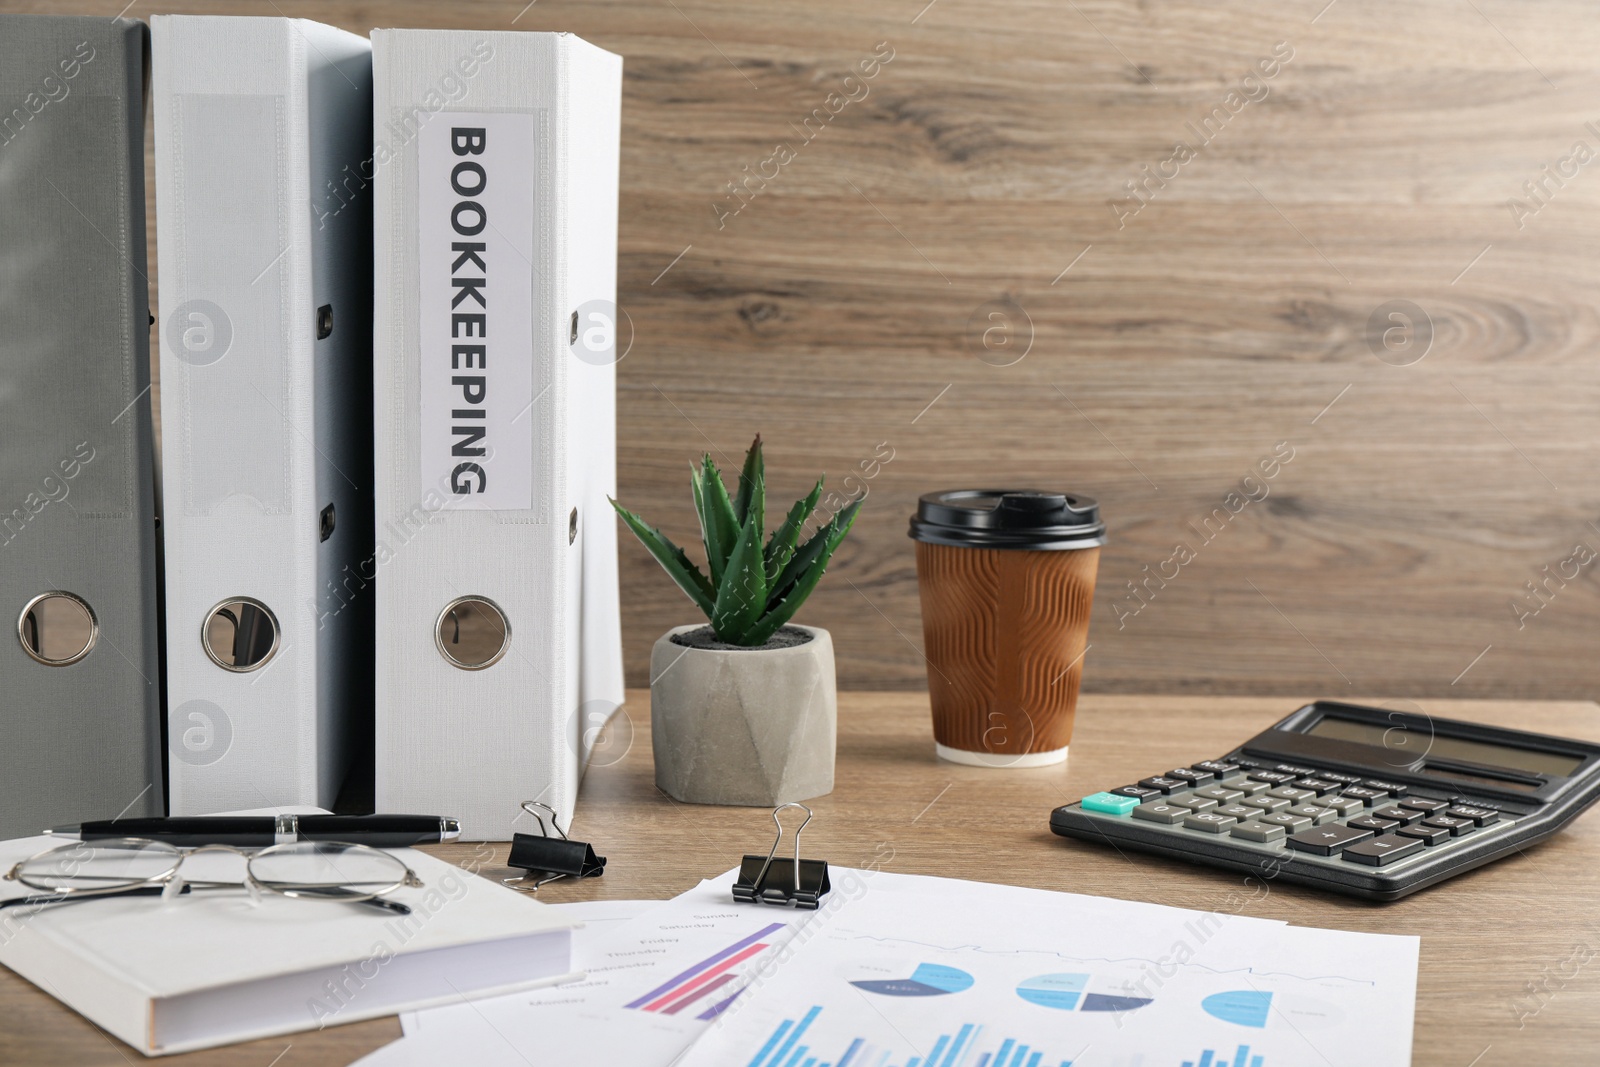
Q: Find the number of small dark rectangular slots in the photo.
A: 4